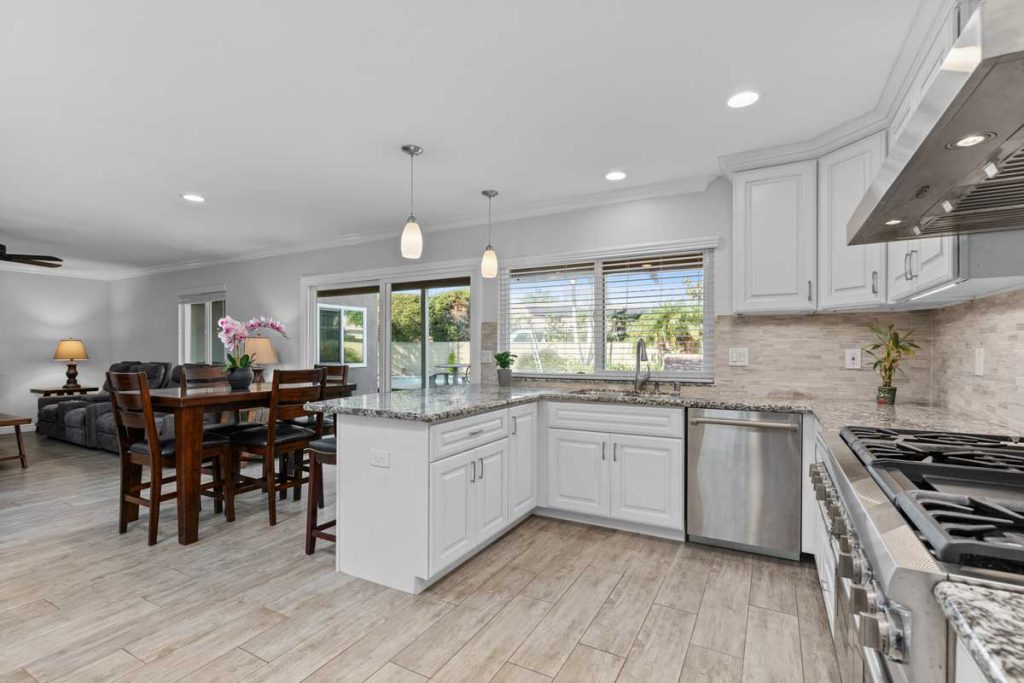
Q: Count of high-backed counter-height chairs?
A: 4